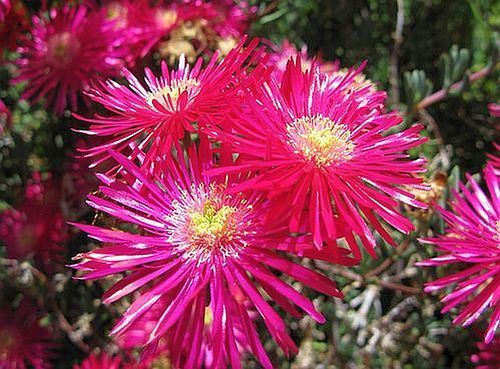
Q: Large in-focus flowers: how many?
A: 3